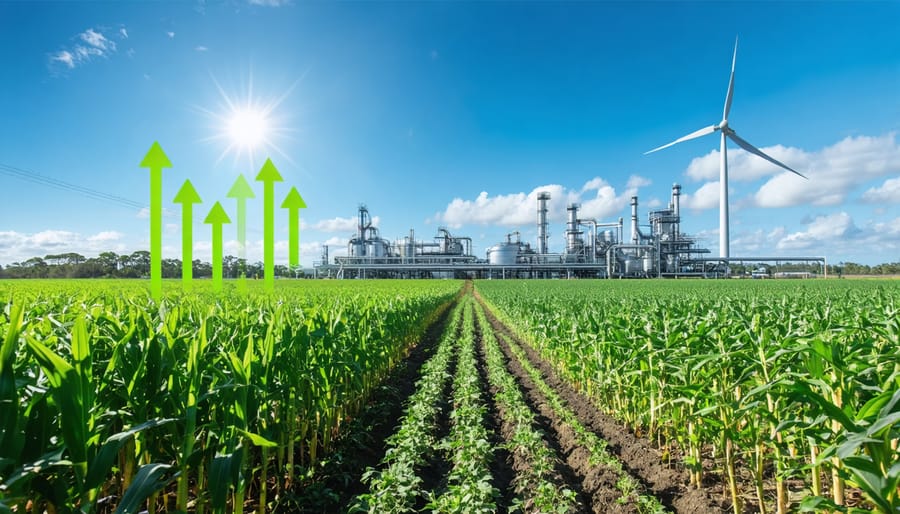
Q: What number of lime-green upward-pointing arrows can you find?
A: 6